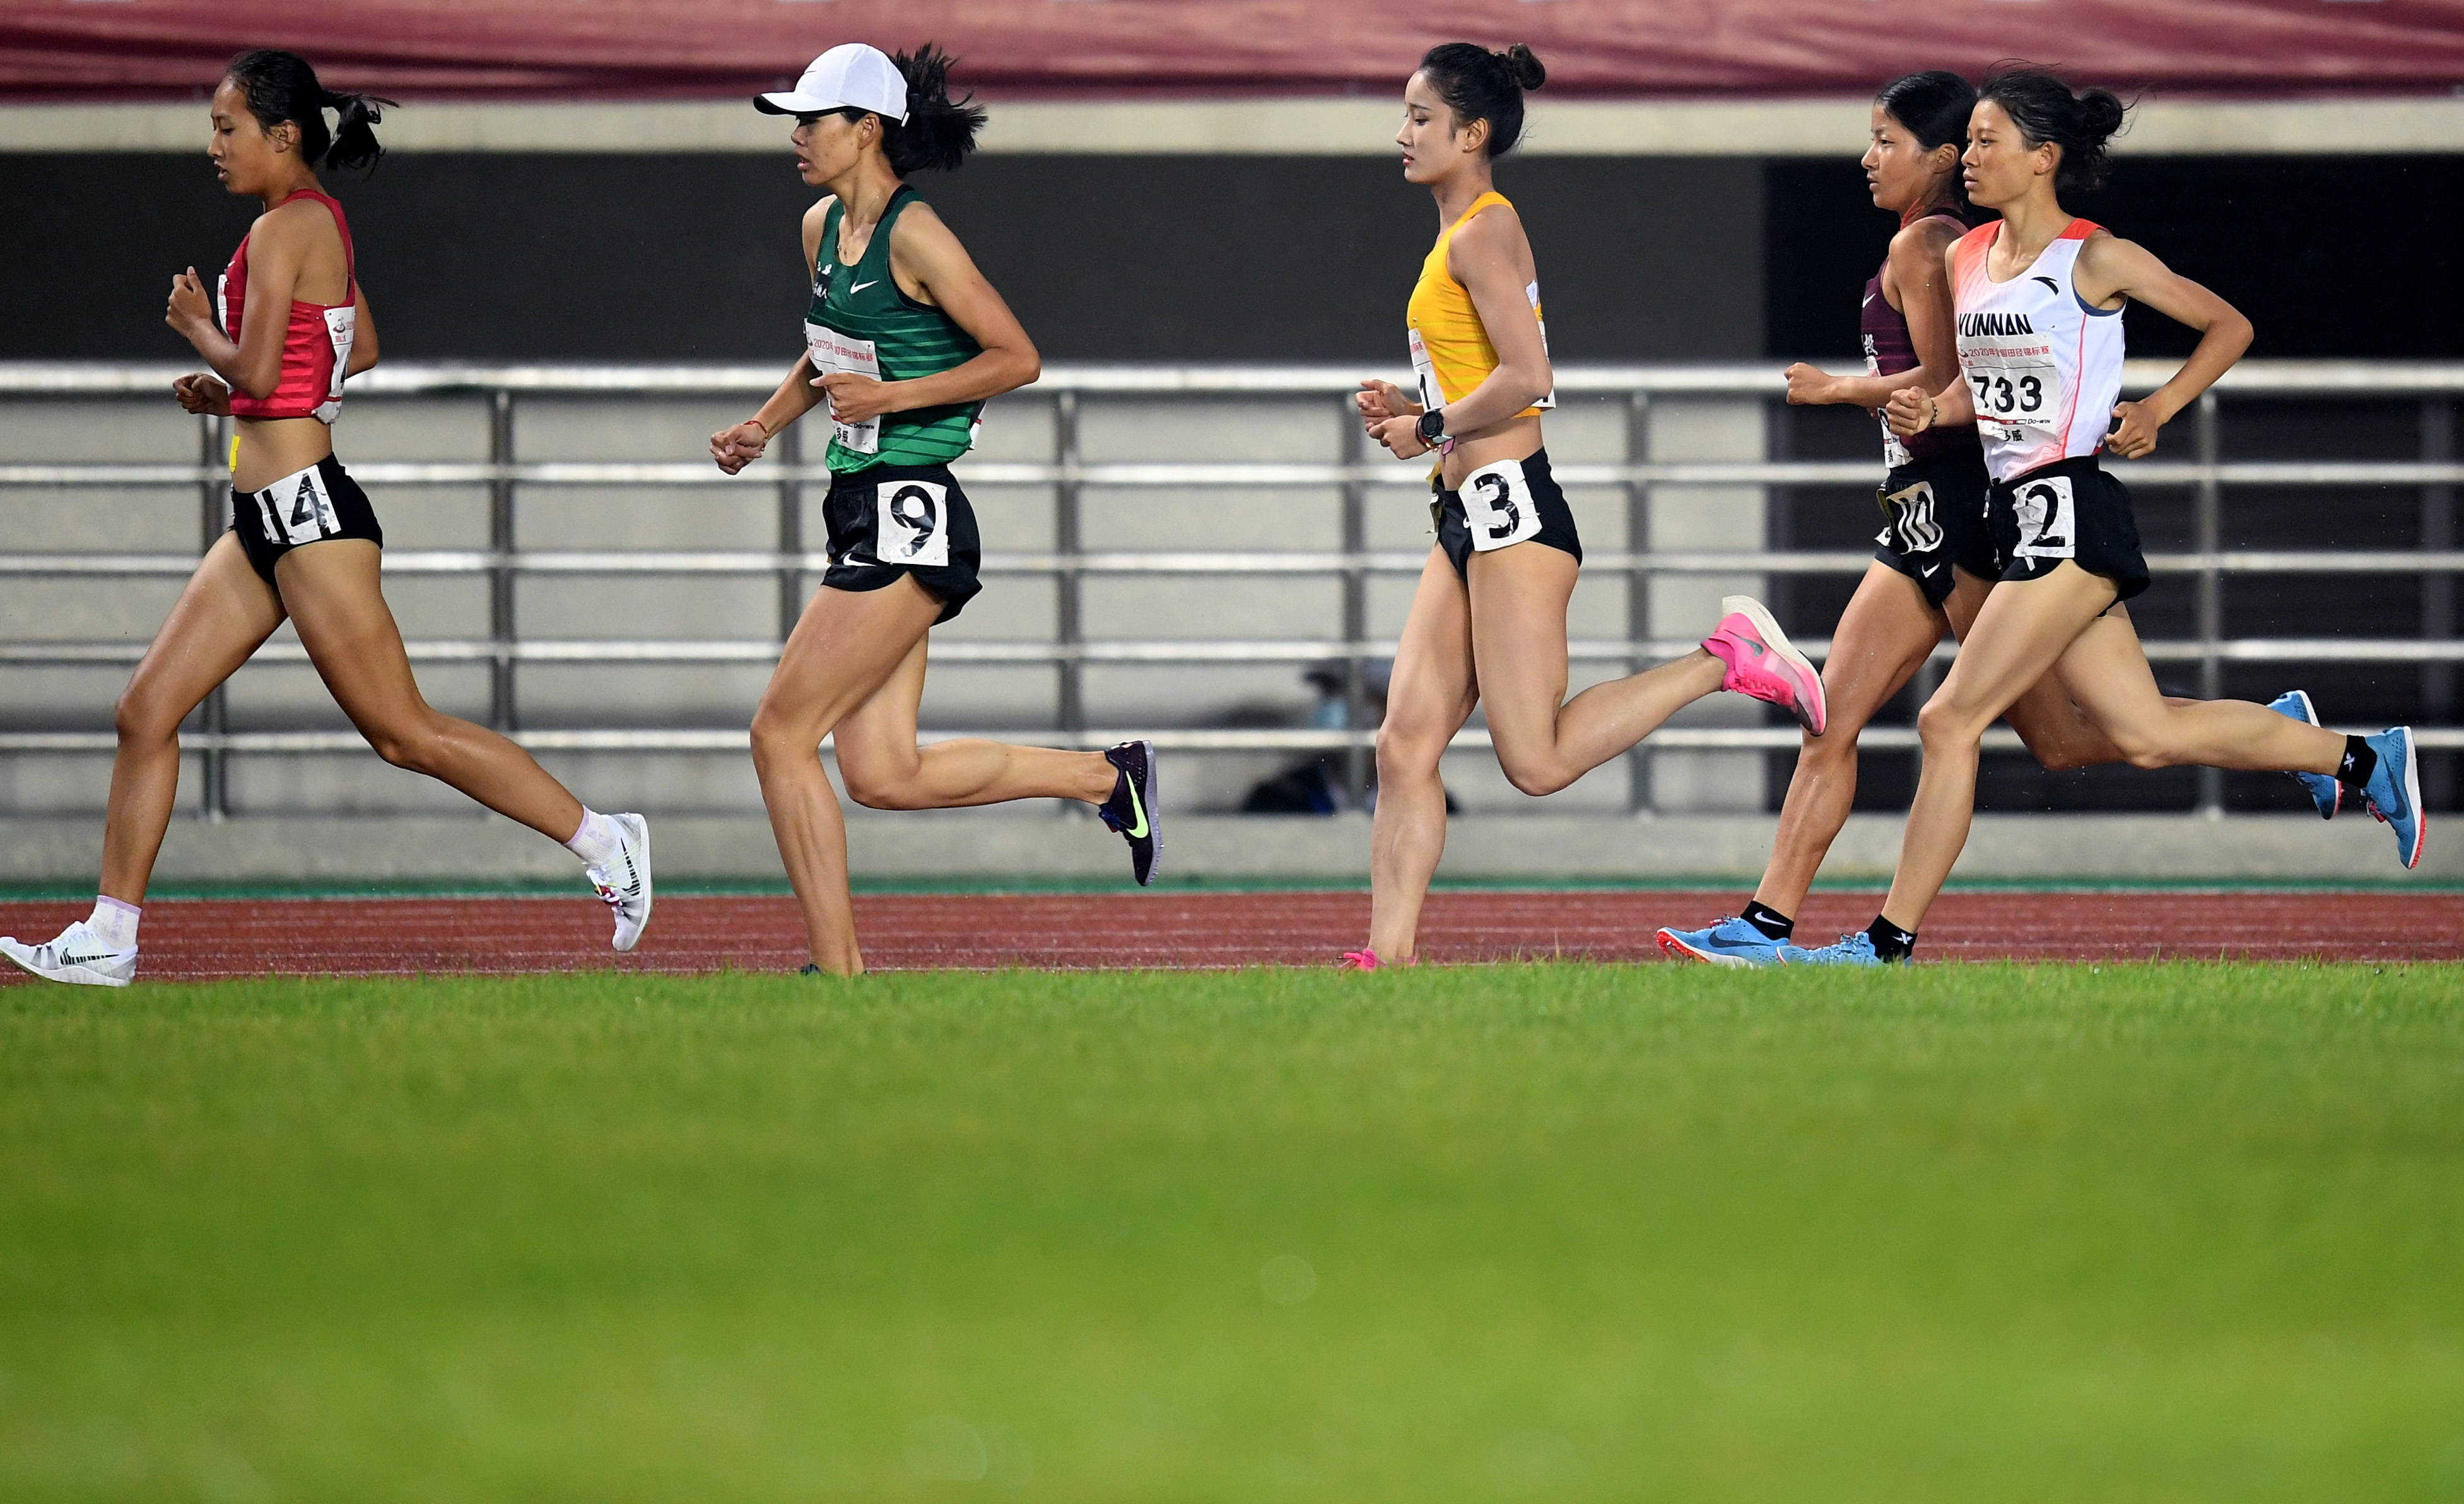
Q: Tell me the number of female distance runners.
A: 5